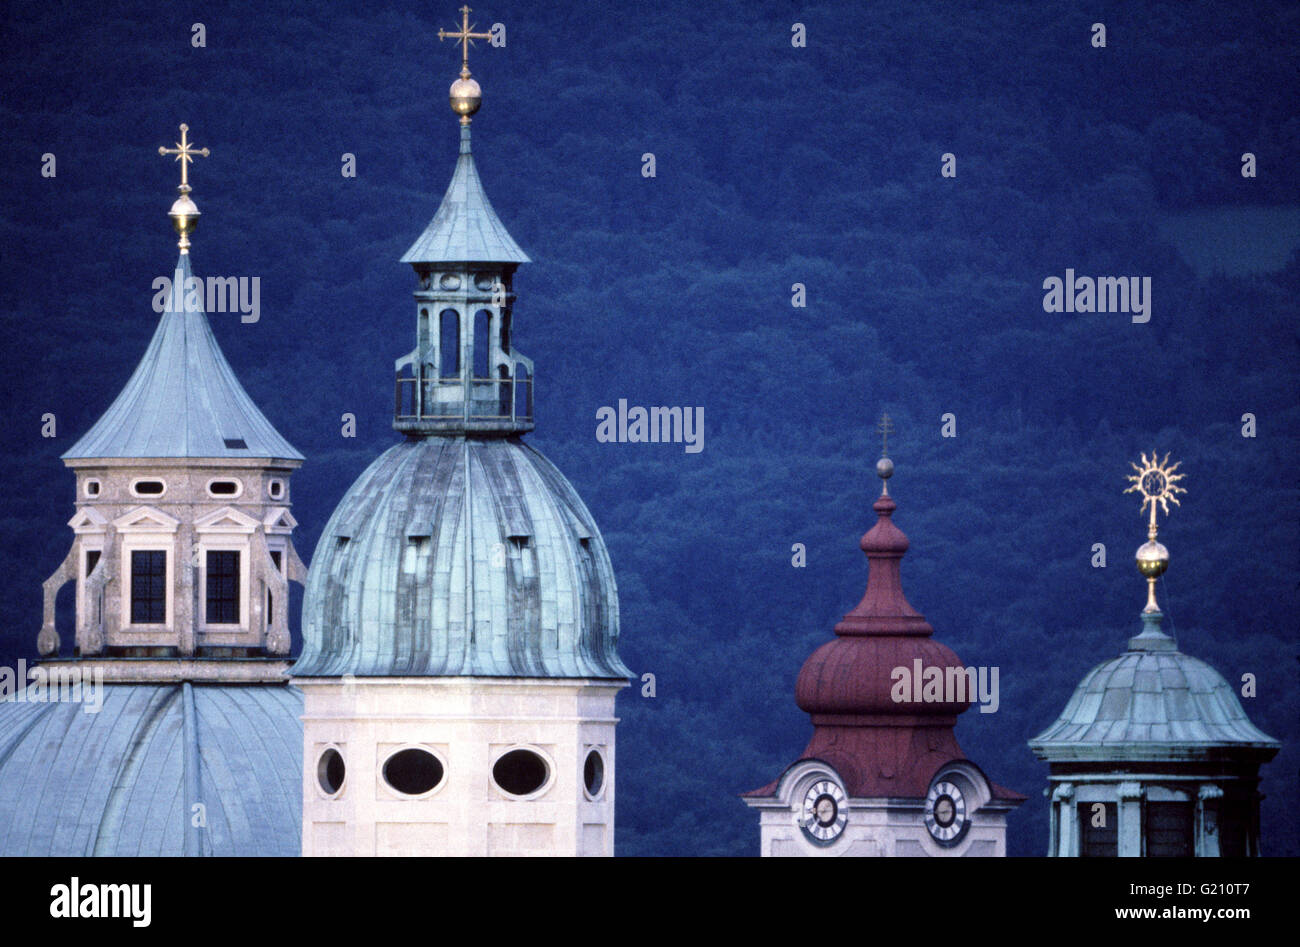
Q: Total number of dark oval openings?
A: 8